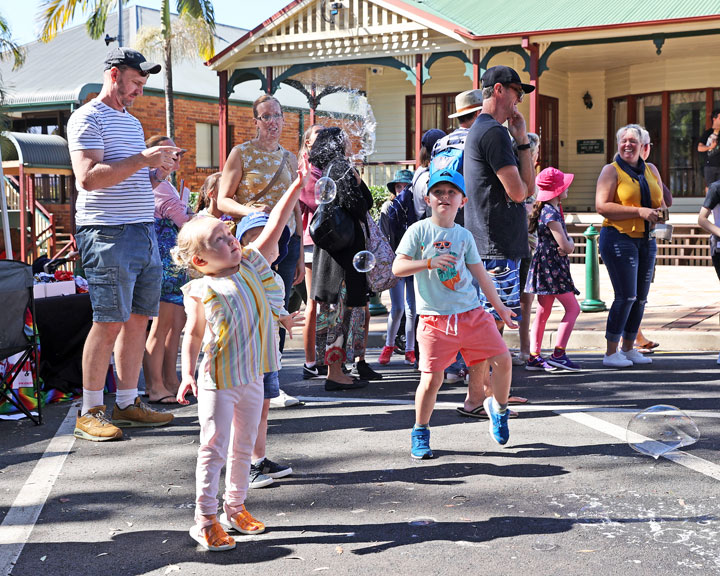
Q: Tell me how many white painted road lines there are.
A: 3